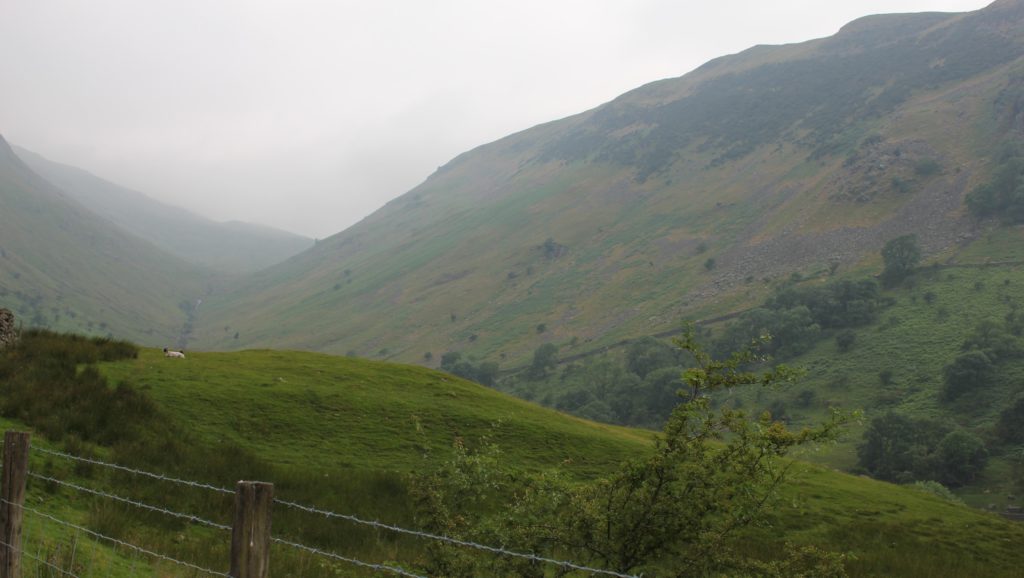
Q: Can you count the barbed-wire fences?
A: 1